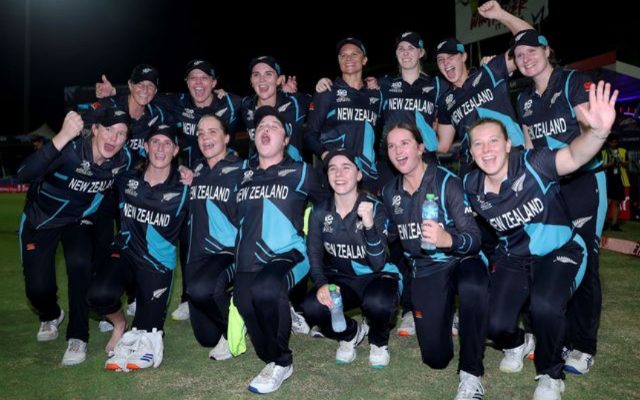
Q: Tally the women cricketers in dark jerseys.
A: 14